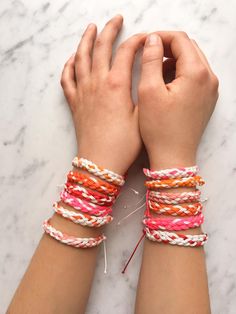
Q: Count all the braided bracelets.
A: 12